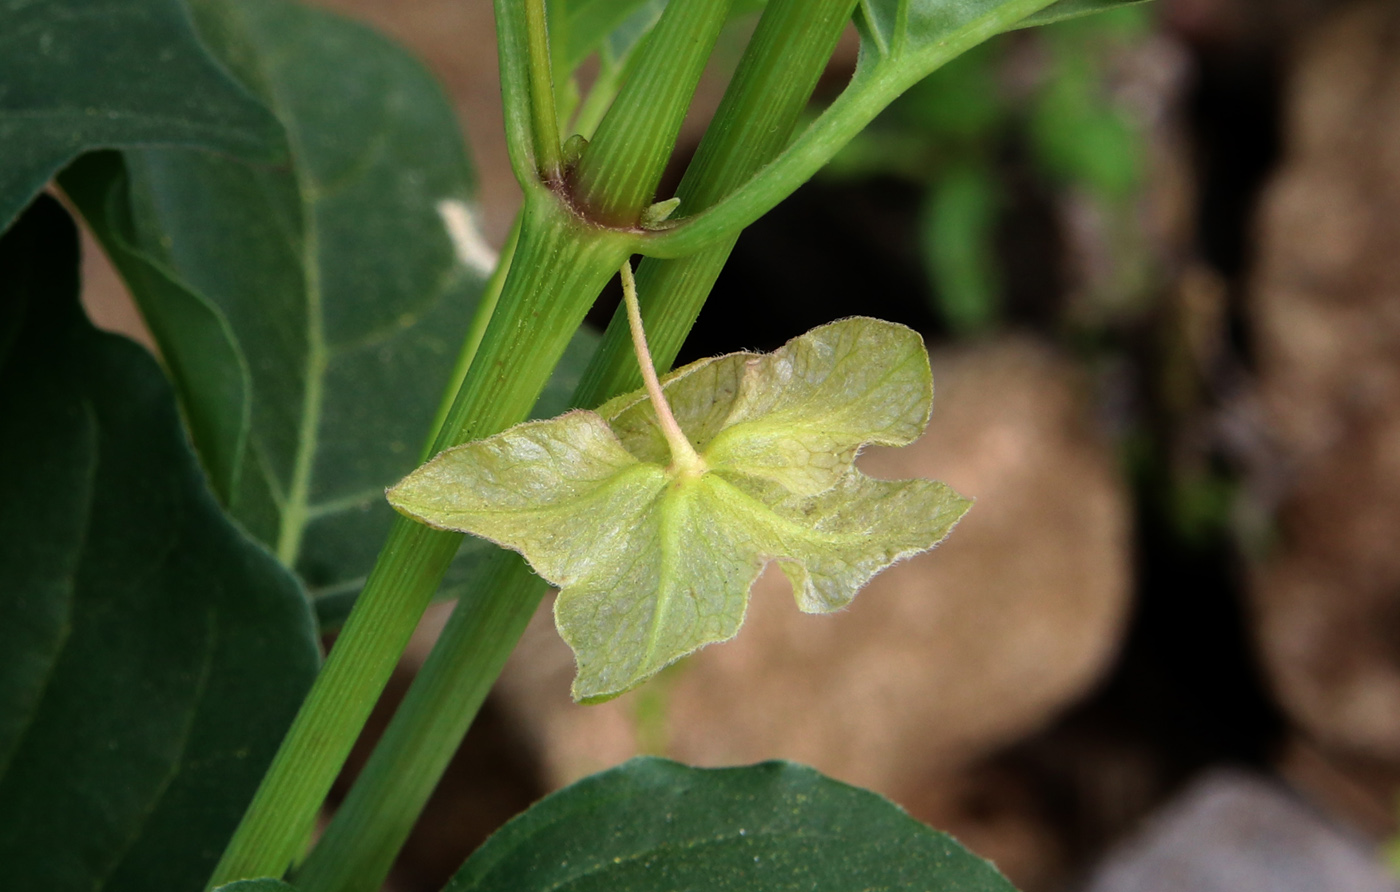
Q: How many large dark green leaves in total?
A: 4